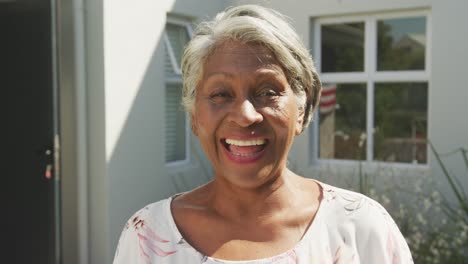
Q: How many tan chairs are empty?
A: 0